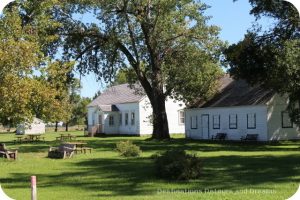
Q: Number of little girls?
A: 0